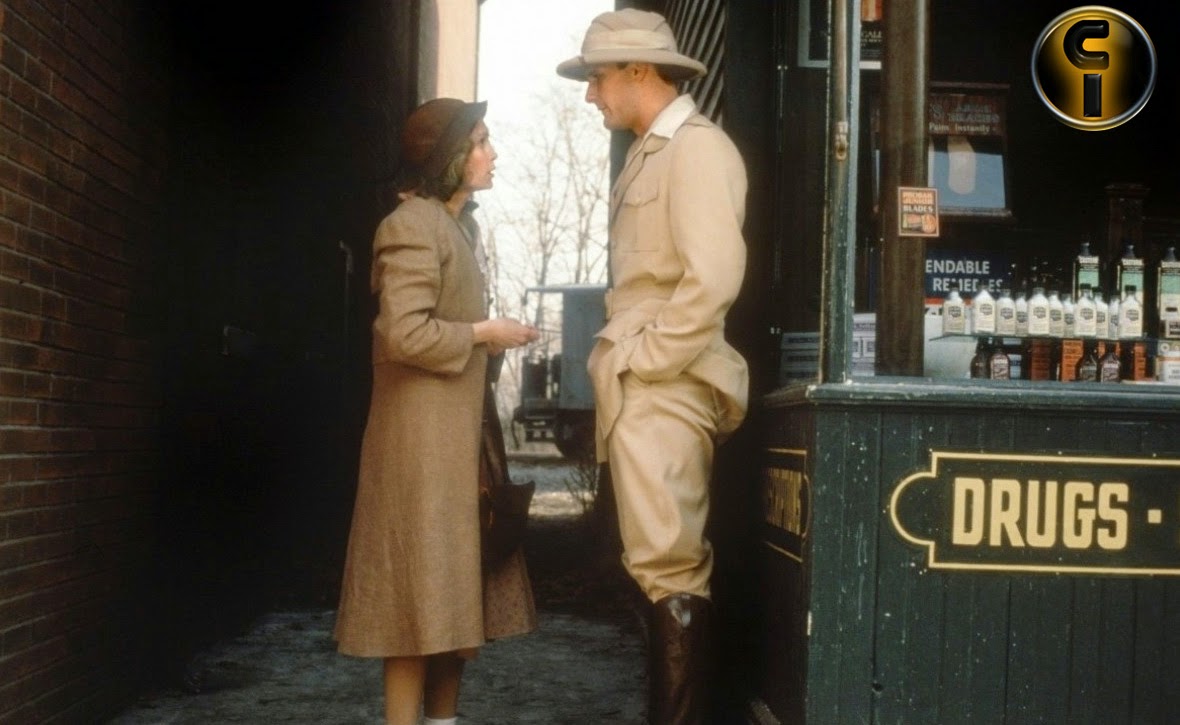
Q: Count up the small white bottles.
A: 11